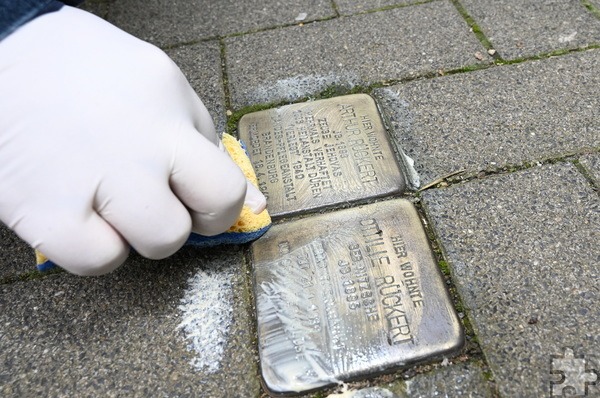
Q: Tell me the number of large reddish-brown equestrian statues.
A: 0